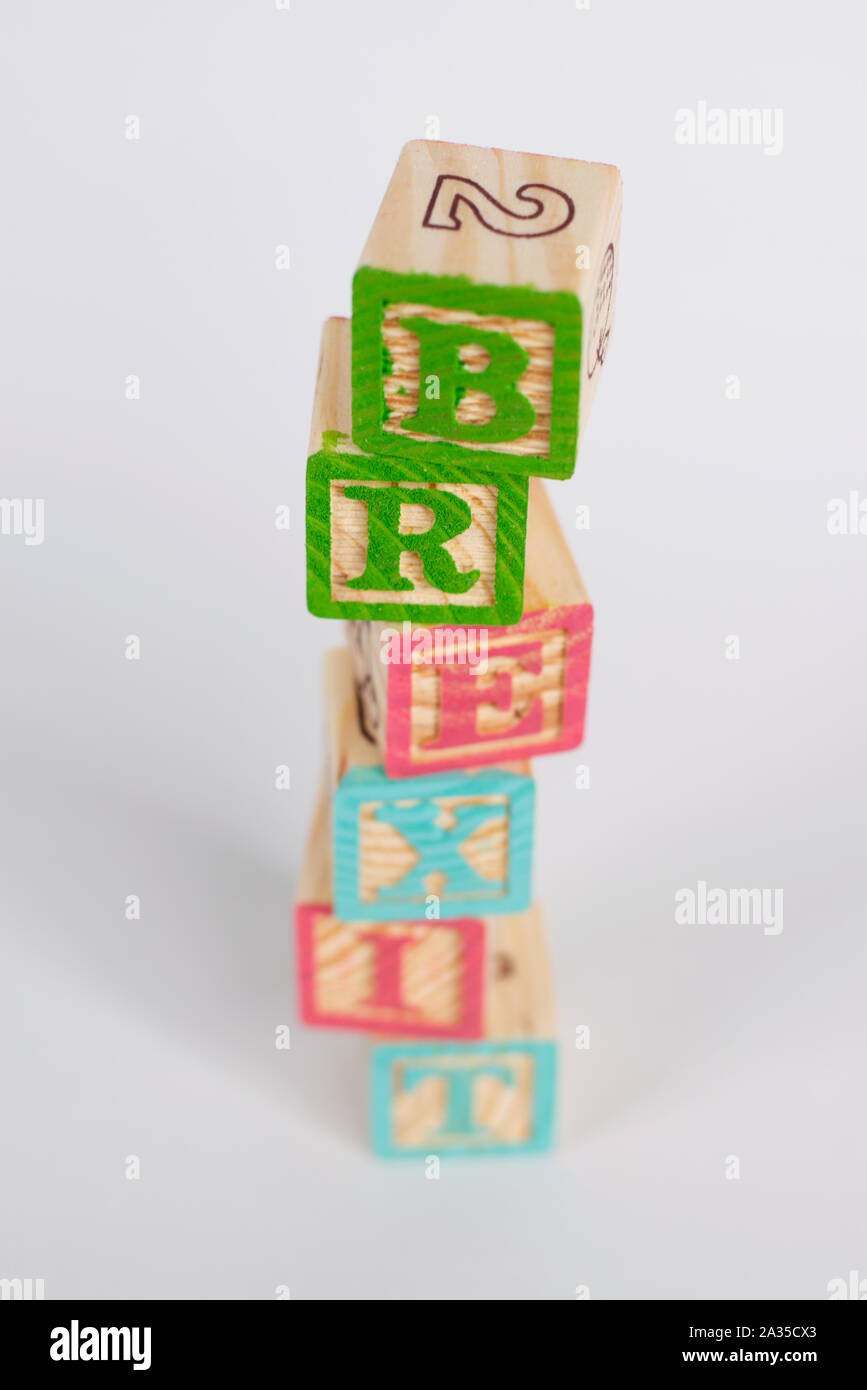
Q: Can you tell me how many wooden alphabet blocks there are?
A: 6